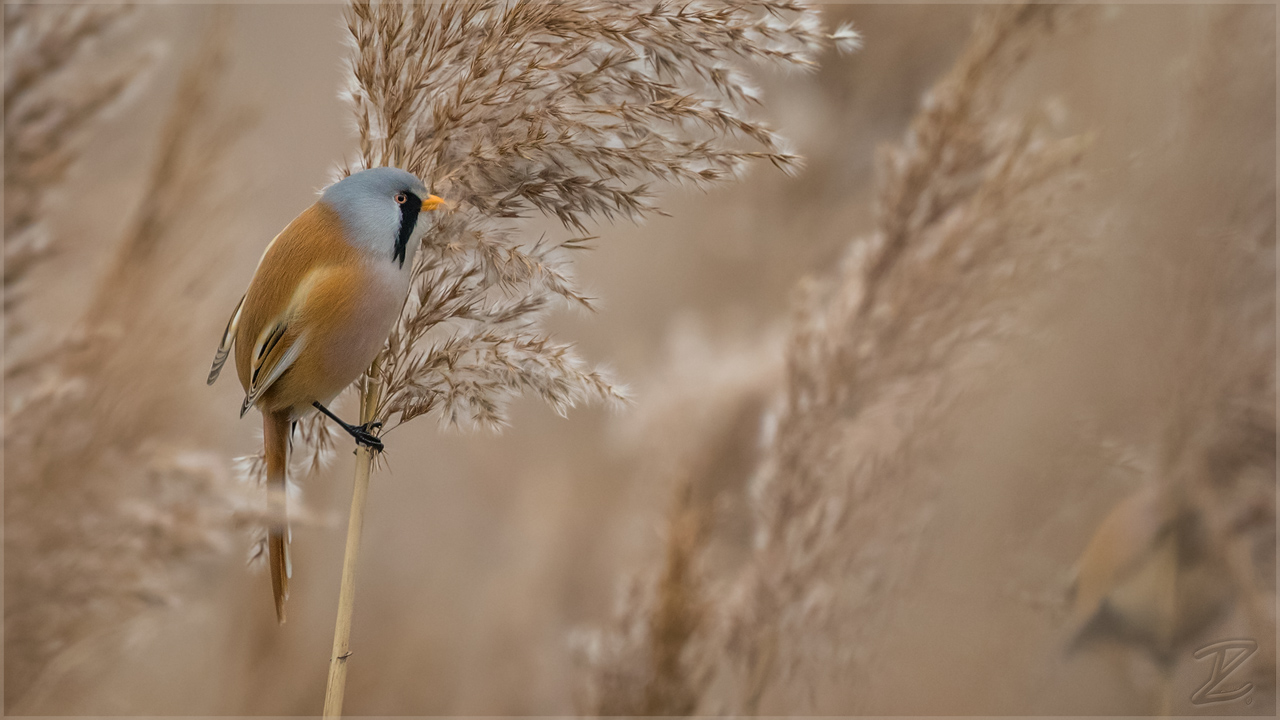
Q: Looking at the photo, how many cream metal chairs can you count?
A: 0